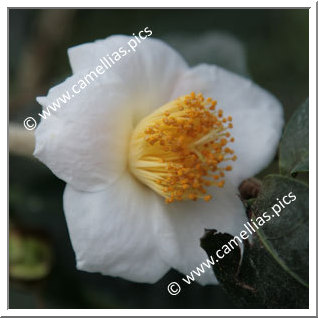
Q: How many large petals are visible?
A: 5